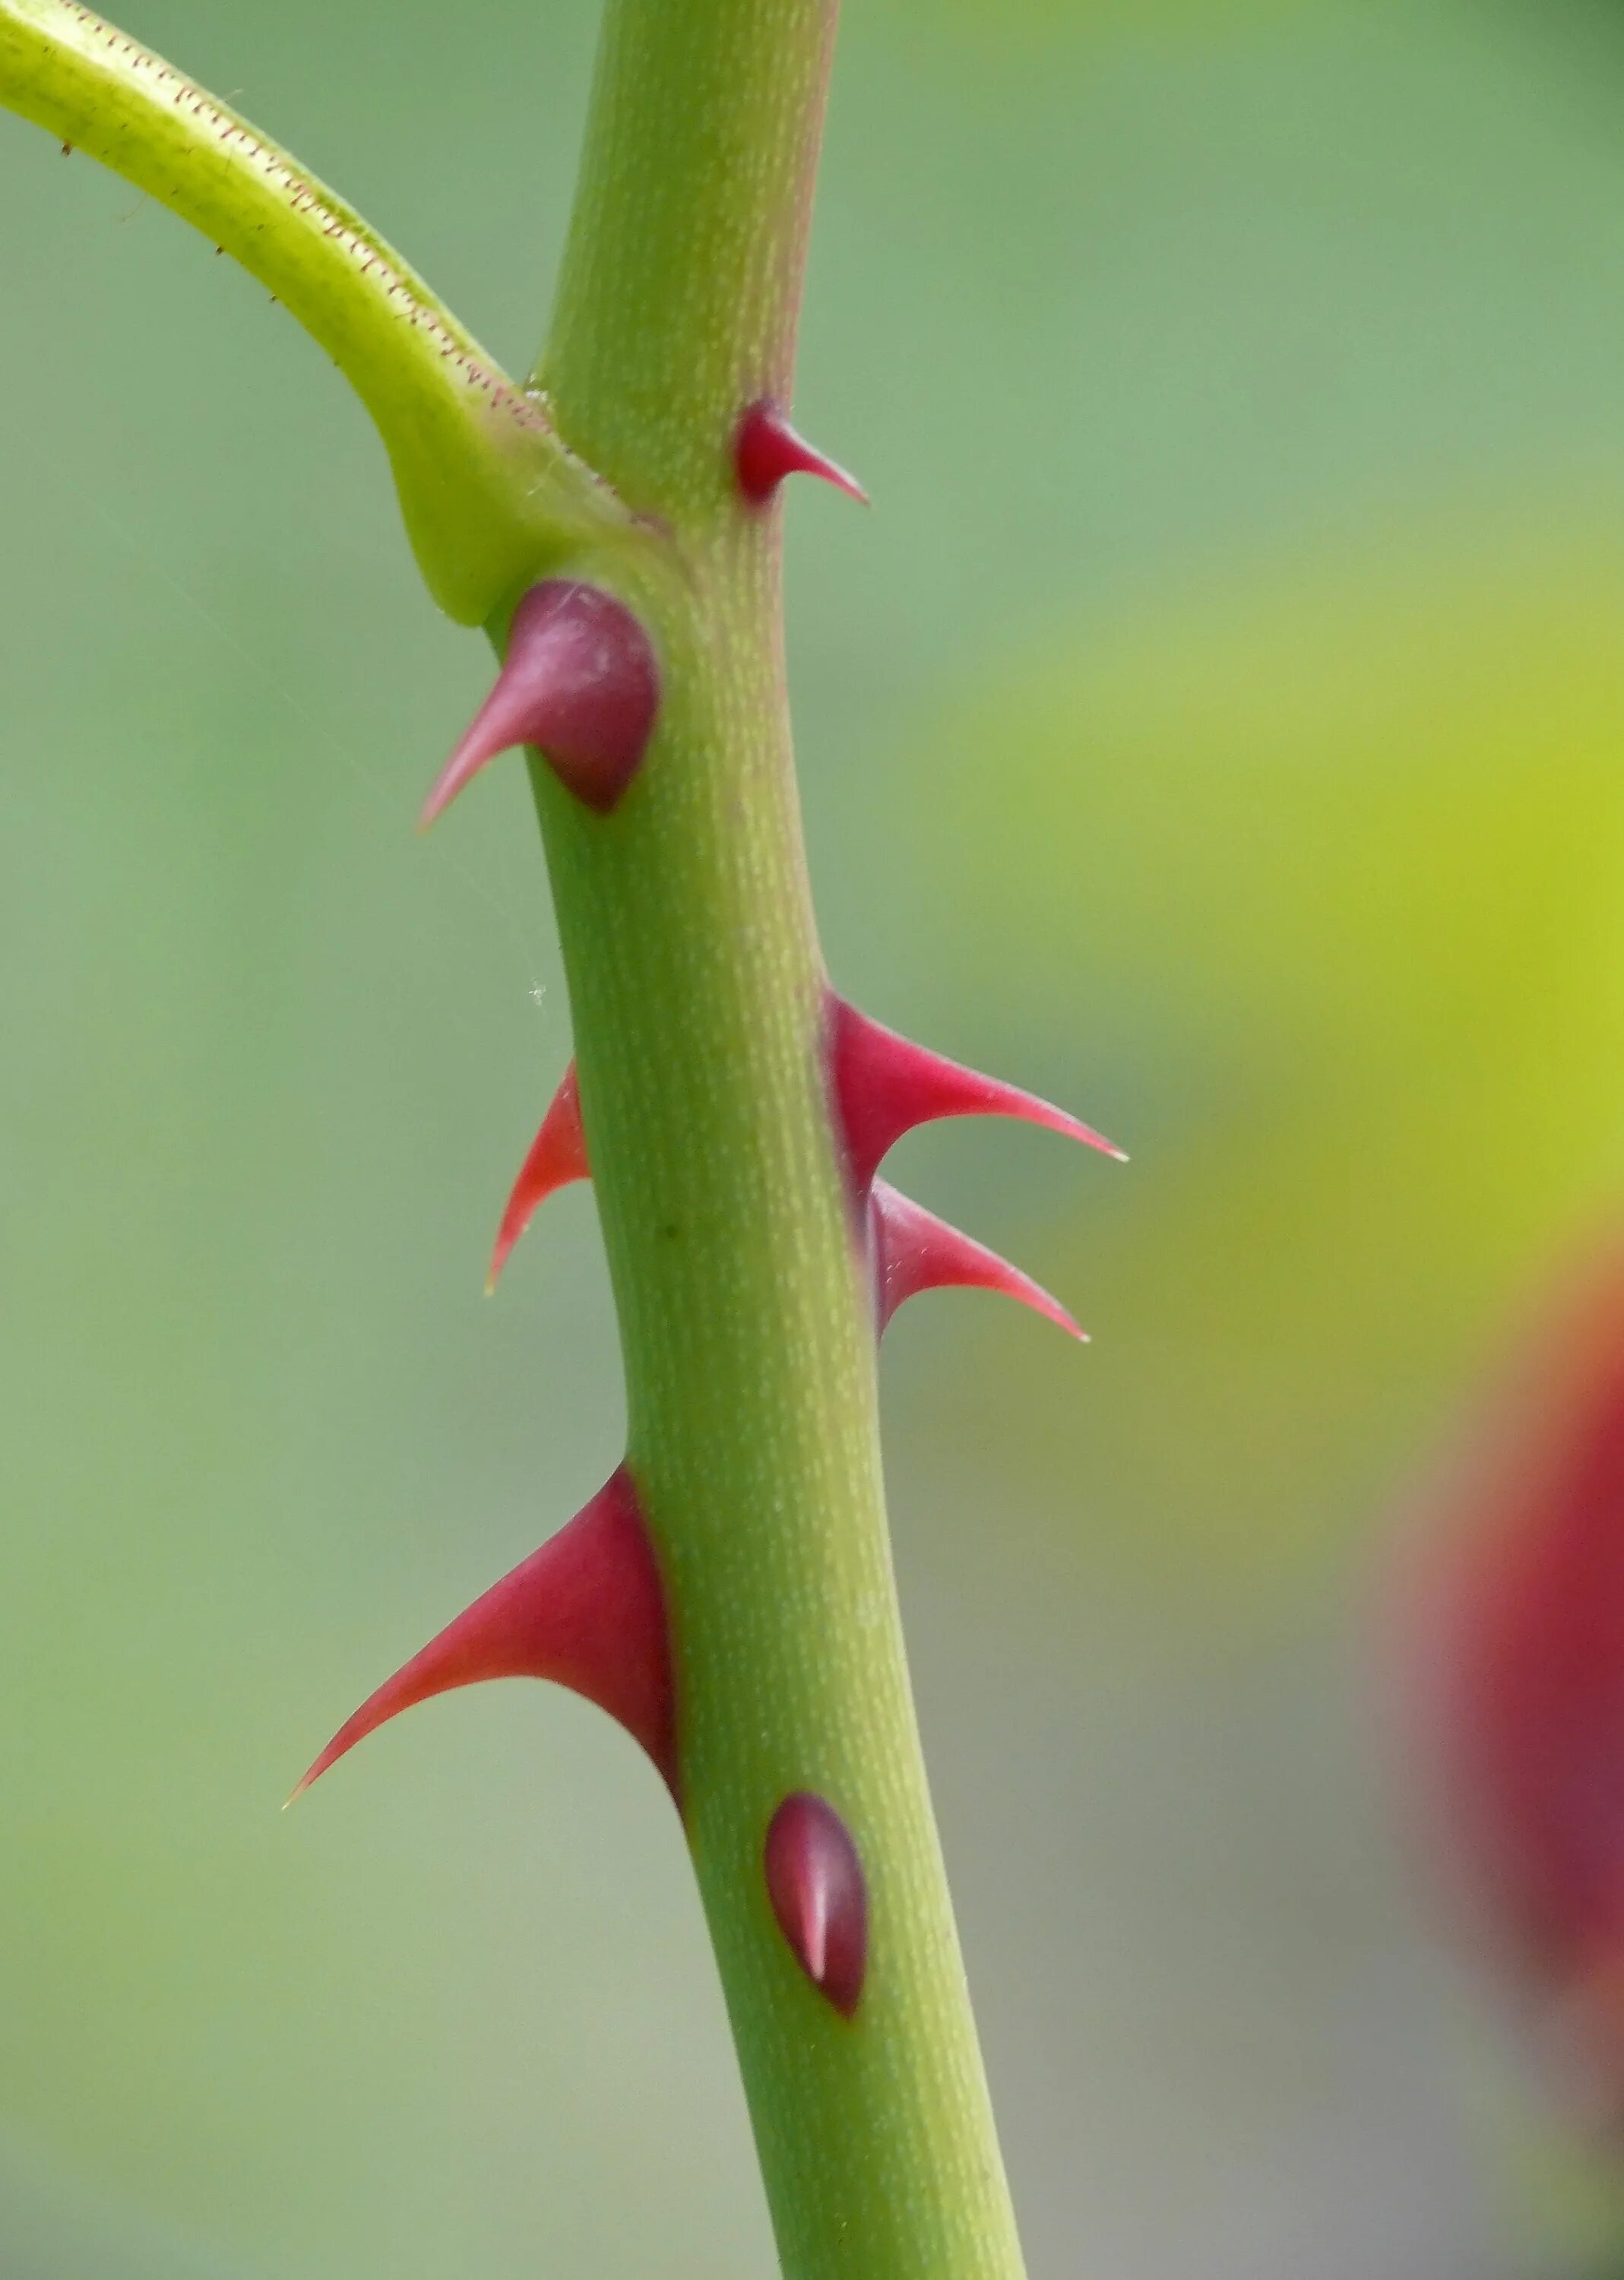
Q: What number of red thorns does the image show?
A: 7